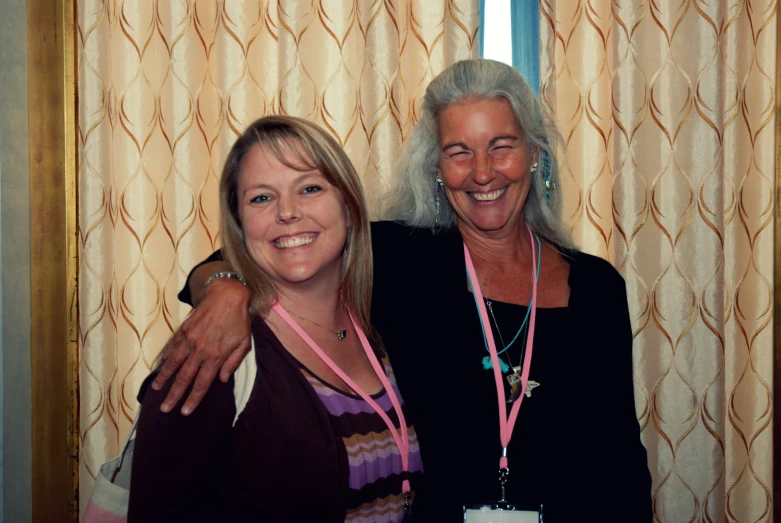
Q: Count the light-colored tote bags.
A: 1